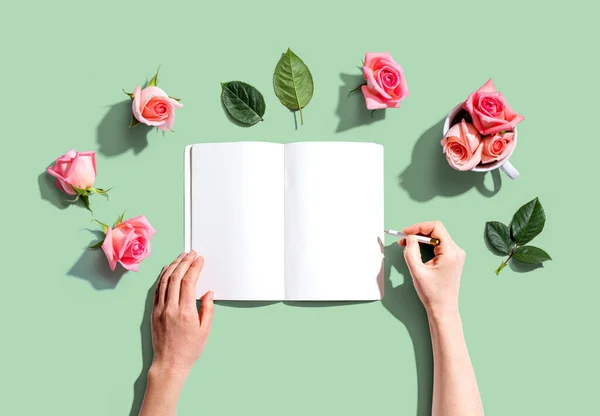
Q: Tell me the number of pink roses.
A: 7